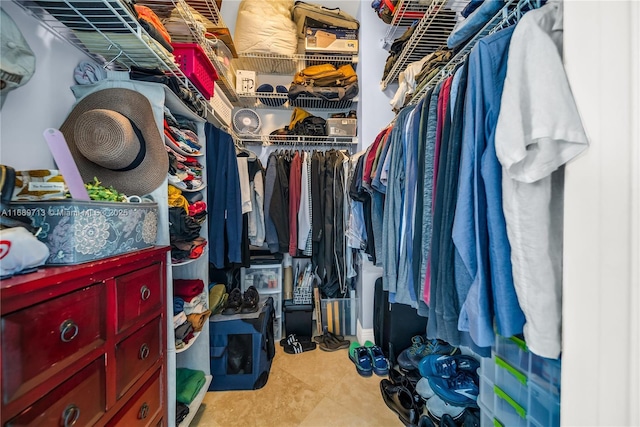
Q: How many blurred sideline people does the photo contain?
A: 0